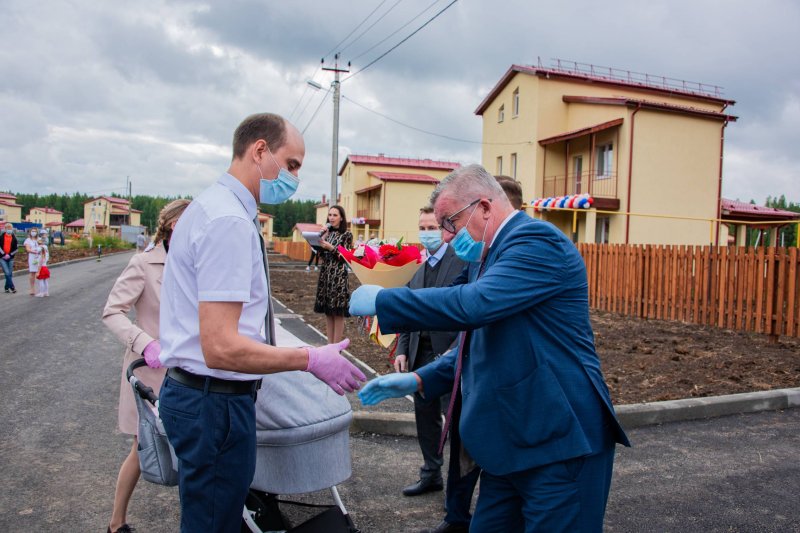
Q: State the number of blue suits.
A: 1